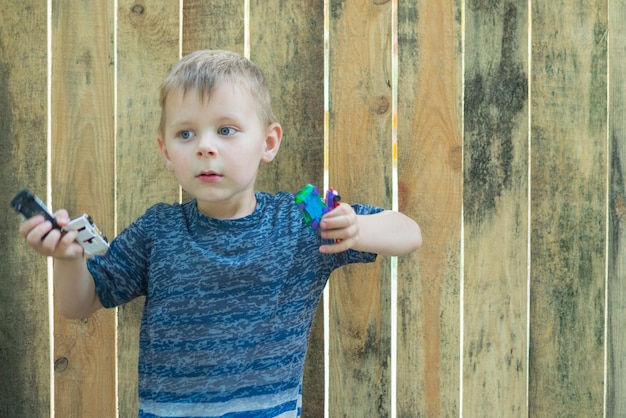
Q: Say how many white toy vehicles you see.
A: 1